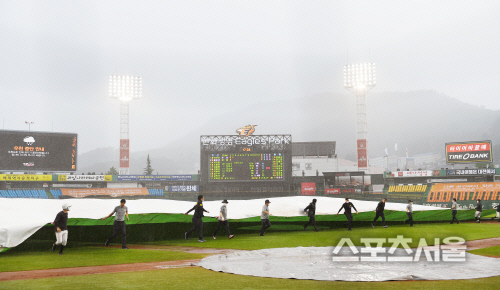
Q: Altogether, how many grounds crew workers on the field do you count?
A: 12